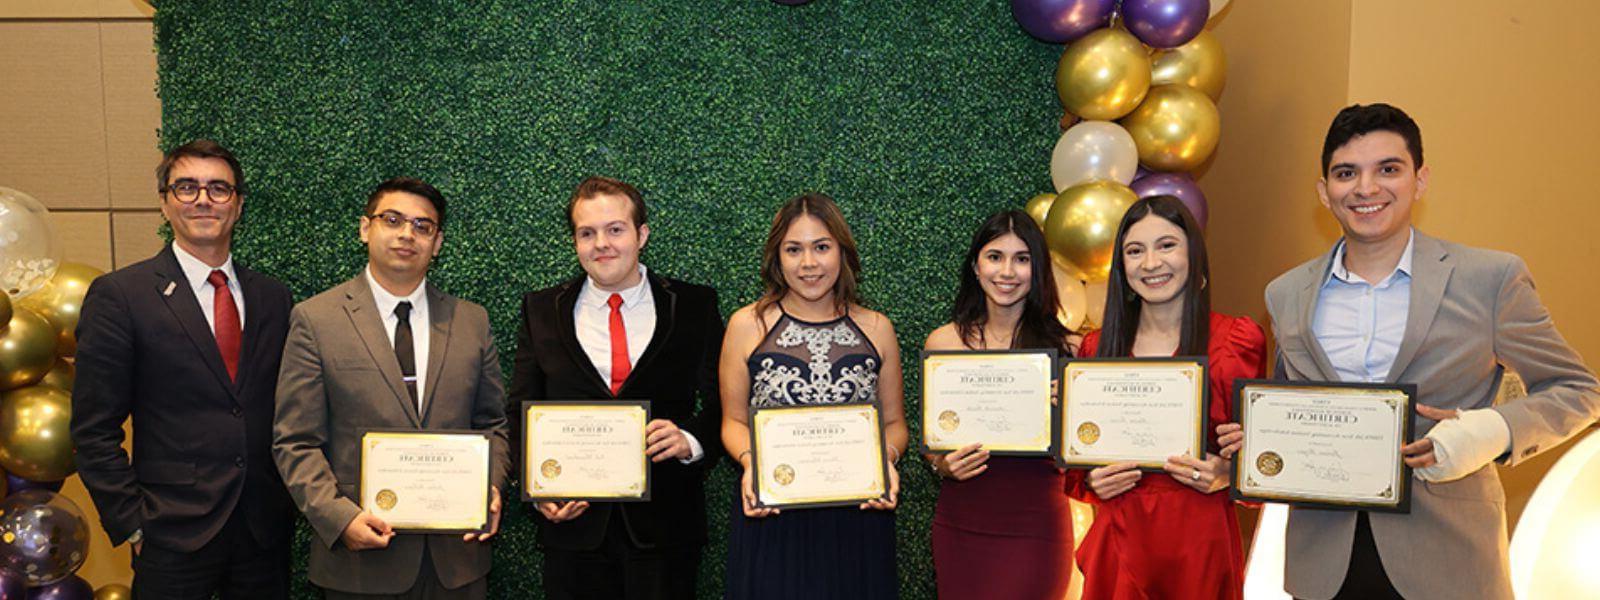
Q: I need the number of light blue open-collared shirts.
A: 1